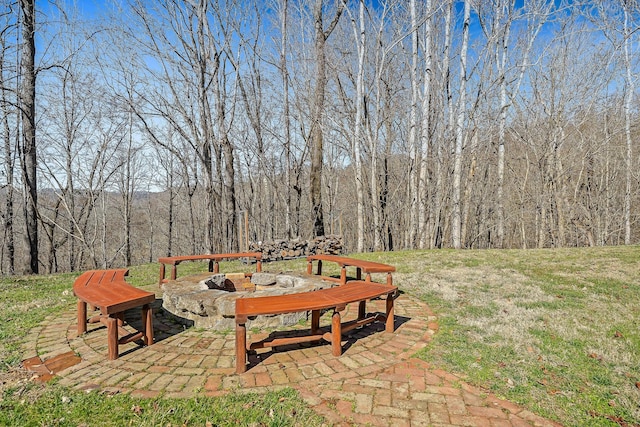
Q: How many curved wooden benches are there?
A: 4